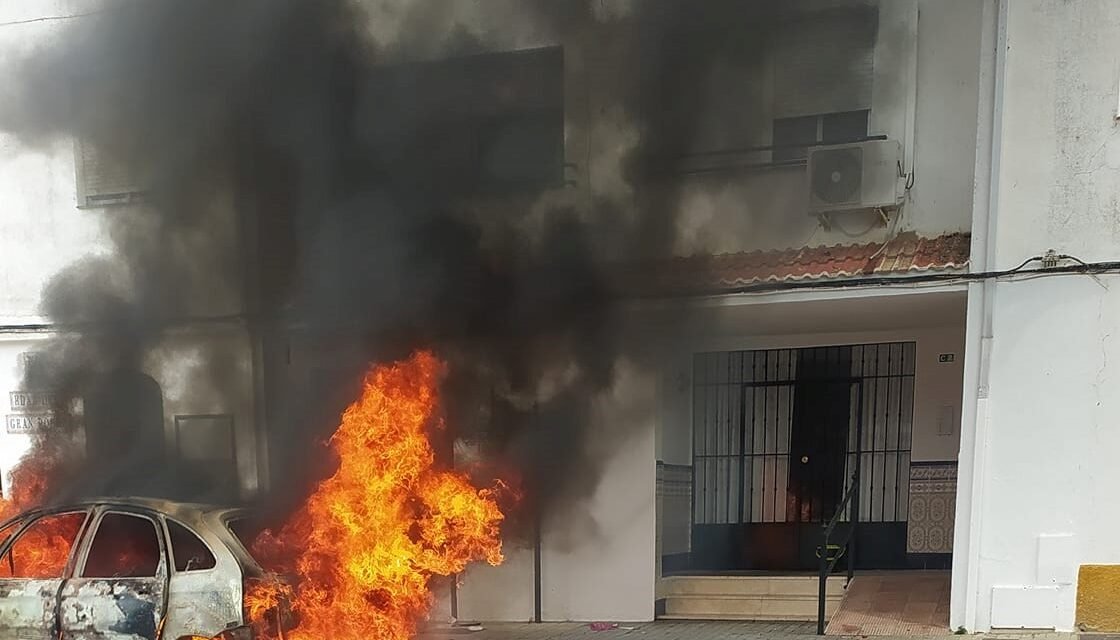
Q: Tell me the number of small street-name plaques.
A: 2